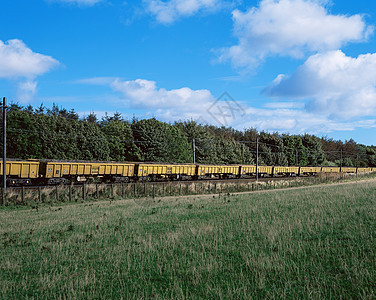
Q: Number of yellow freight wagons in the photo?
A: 11